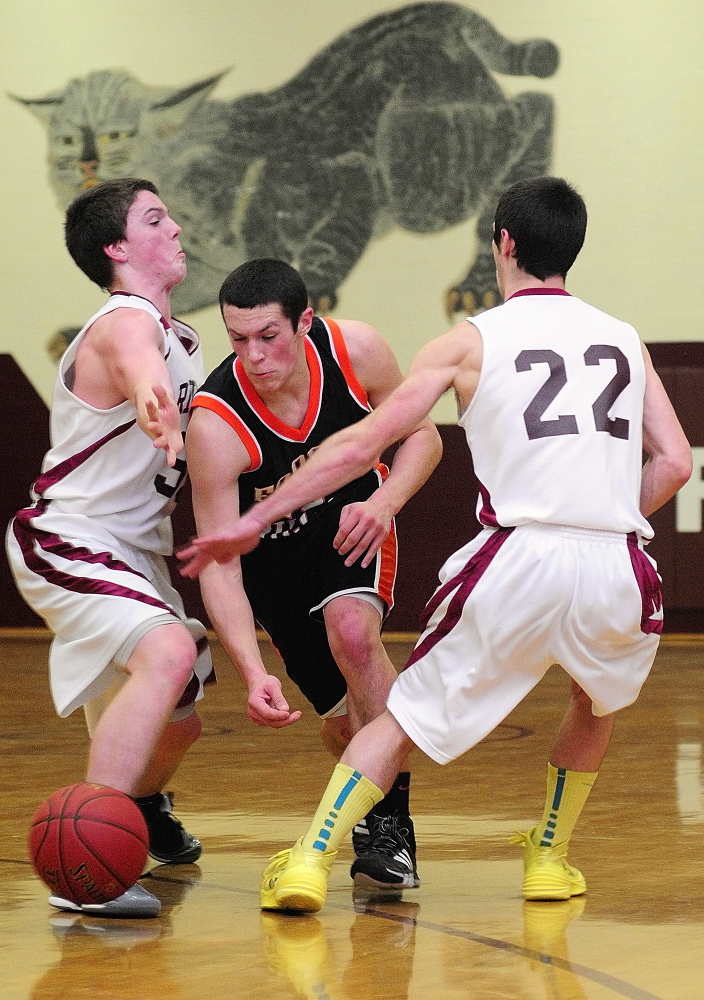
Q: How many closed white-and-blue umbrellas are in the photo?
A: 0